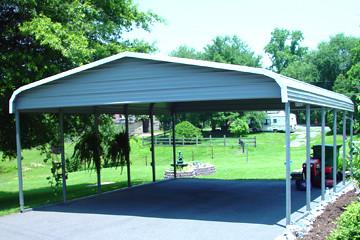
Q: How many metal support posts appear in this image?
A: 12